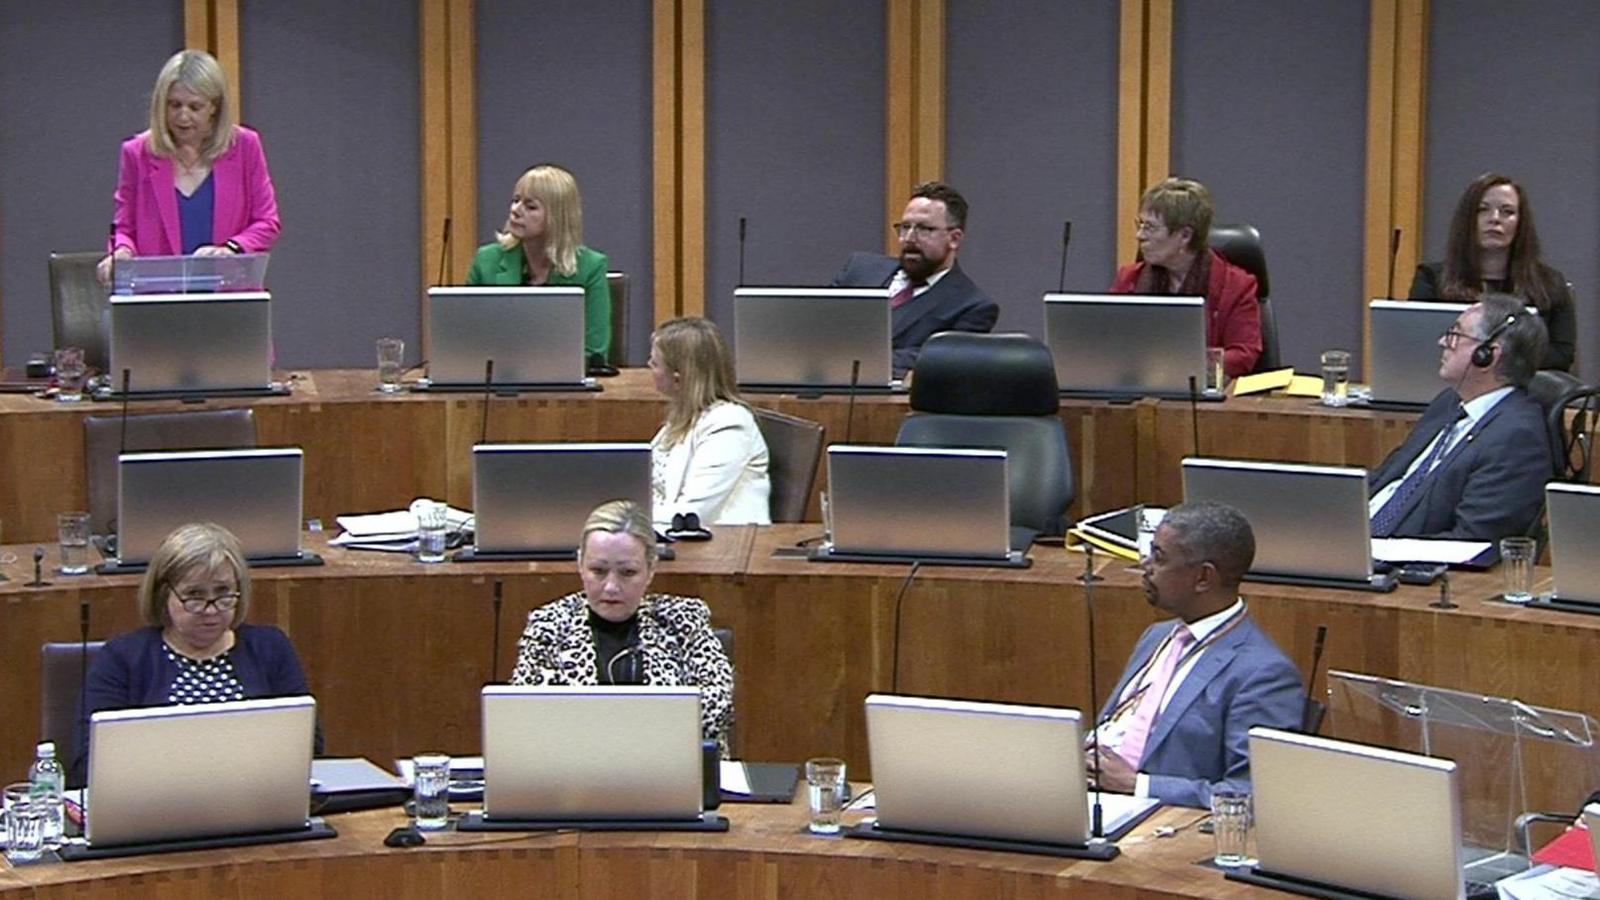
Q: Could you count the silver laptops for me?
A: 14